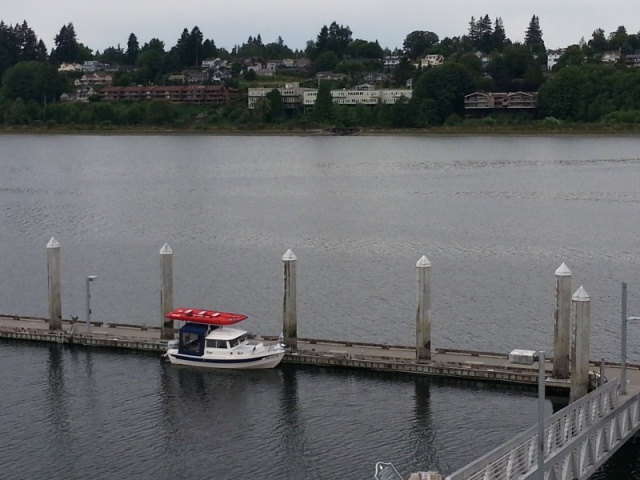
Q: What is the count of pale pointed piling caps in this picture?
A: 6